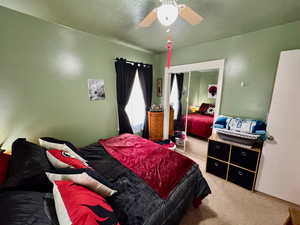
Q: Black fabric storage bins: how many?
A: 4